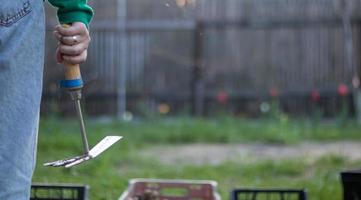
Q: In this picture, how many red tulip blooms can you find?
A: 4